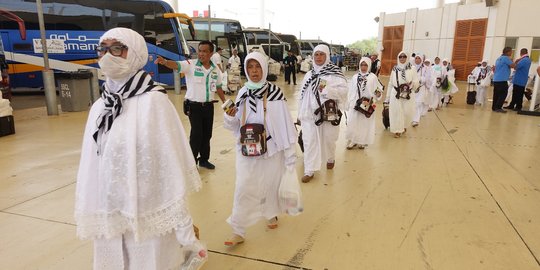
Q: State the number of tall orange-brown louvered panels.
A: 2